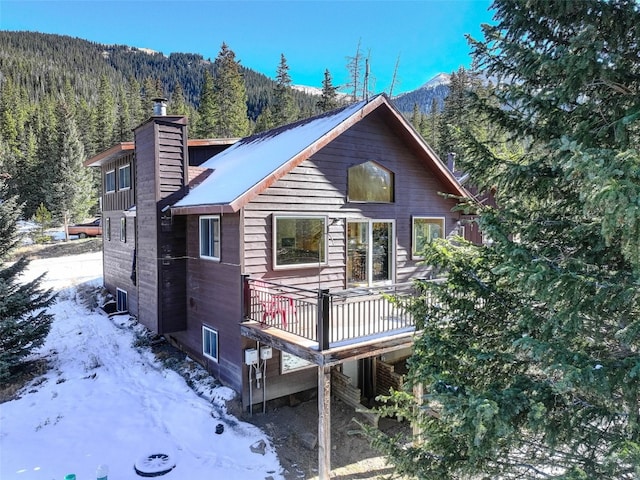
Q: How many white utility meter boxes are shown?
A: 2